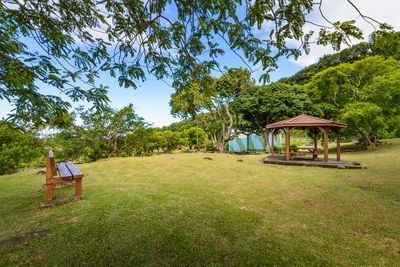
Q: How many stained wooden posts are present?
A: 5